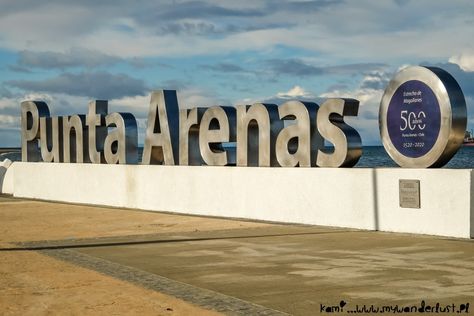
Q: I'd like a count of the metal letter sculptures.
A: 11